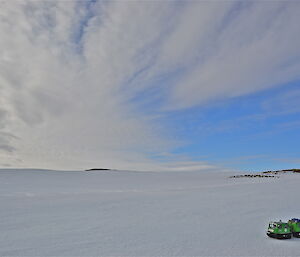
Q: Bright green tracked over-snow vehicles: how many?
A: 1